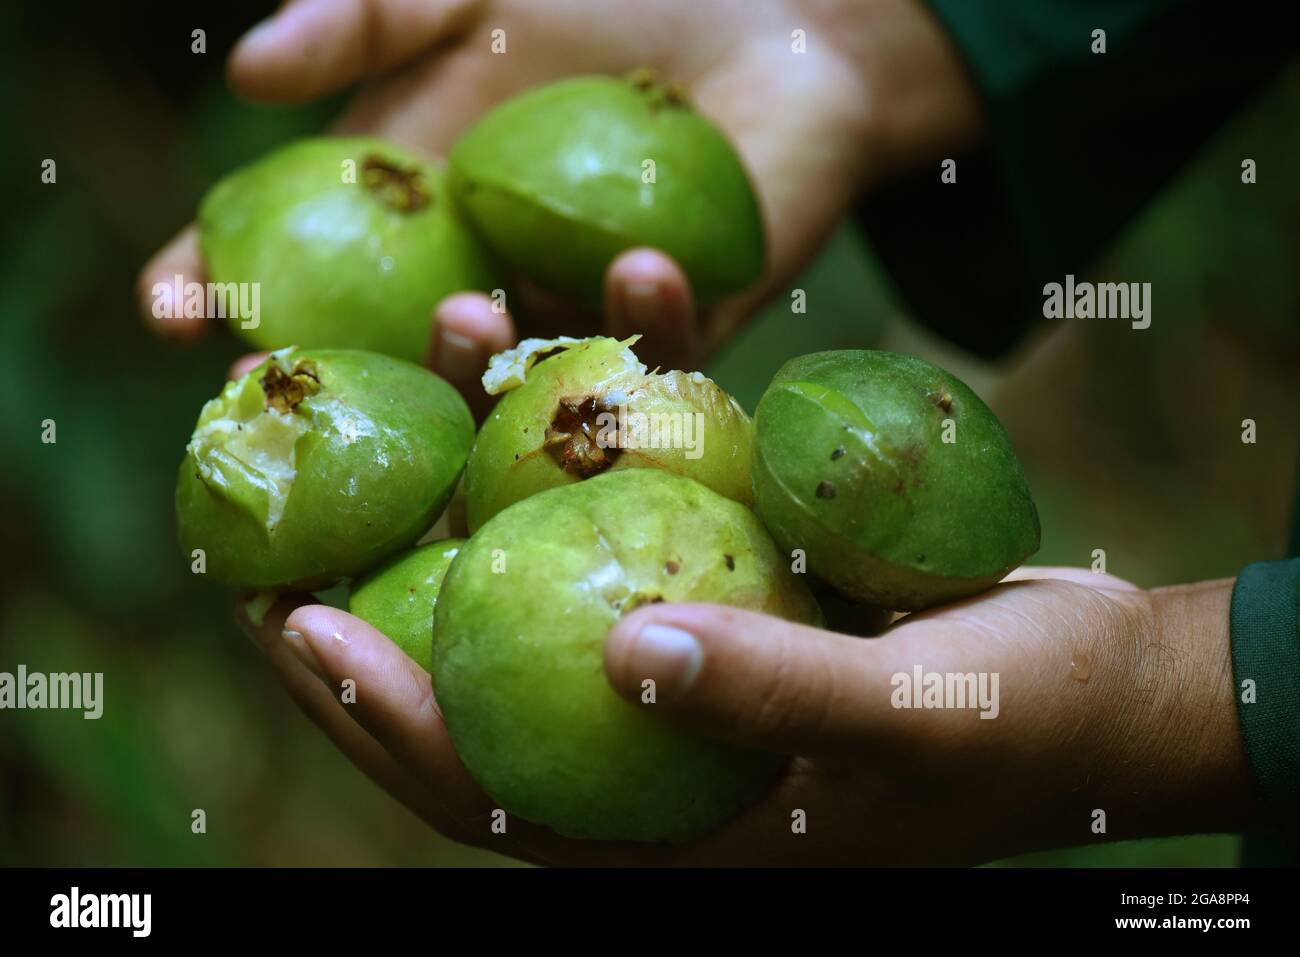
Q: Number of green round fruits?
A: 7